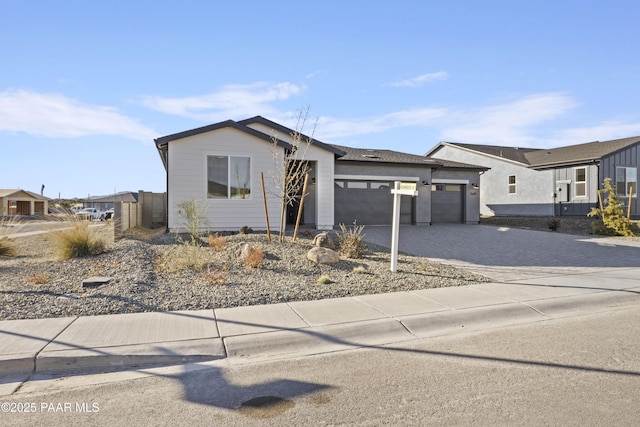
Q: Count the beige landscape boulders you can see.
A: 3